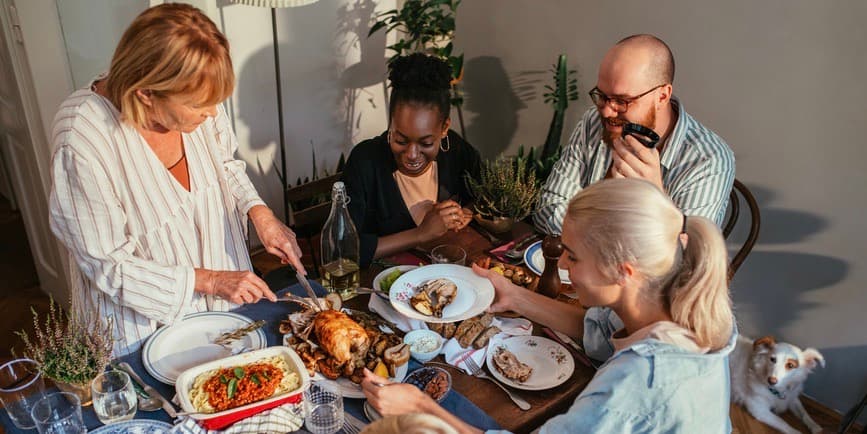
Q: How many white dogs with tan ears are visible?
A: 1